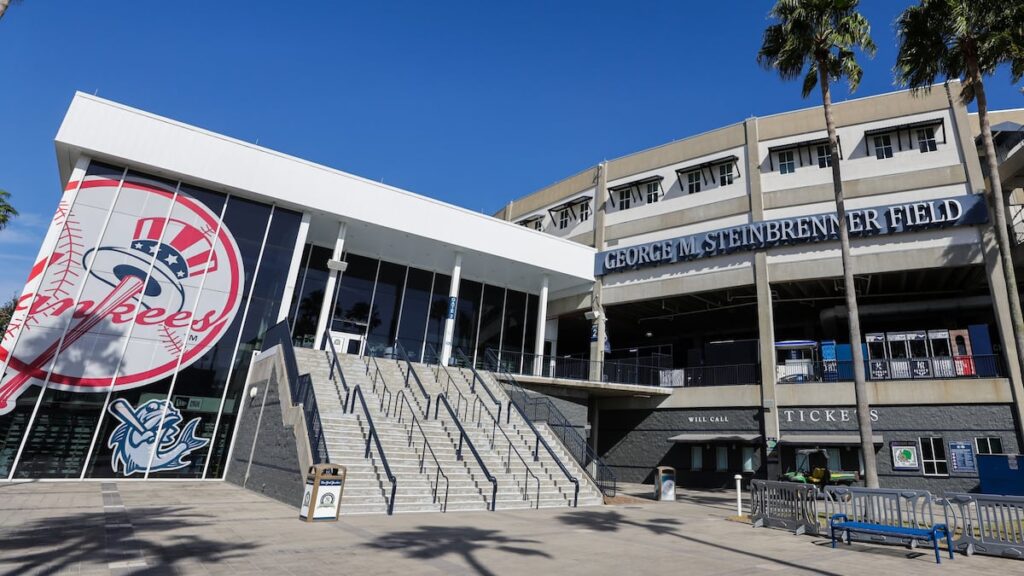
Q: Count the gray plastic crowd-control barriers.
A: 3